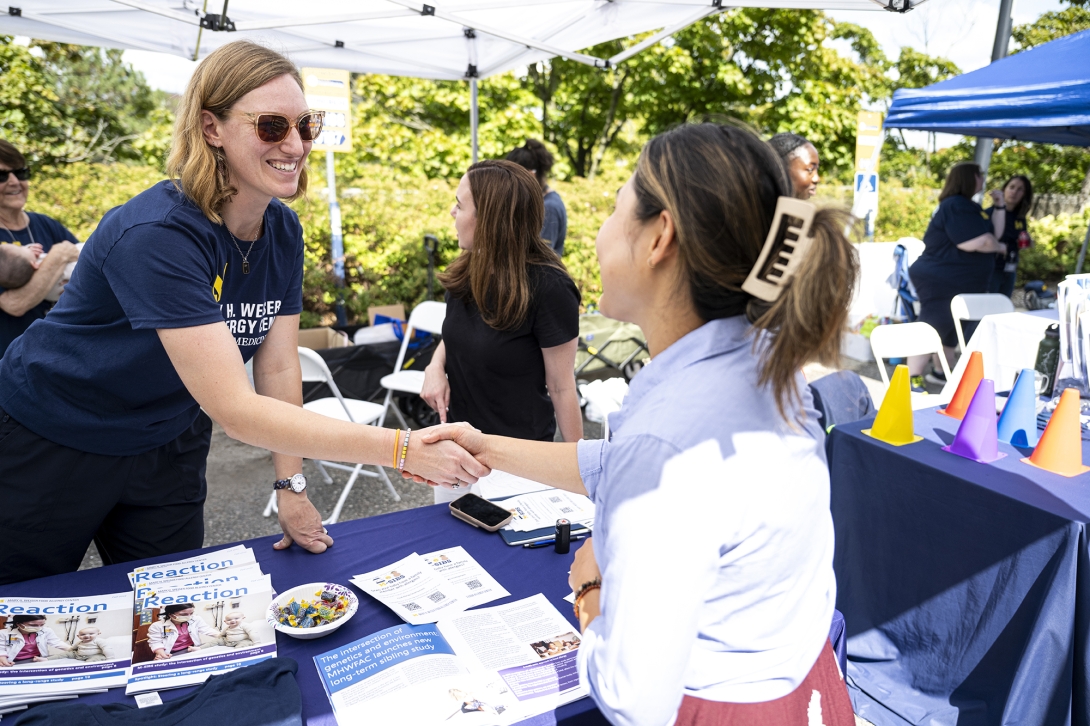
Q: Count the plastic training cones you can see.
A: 5